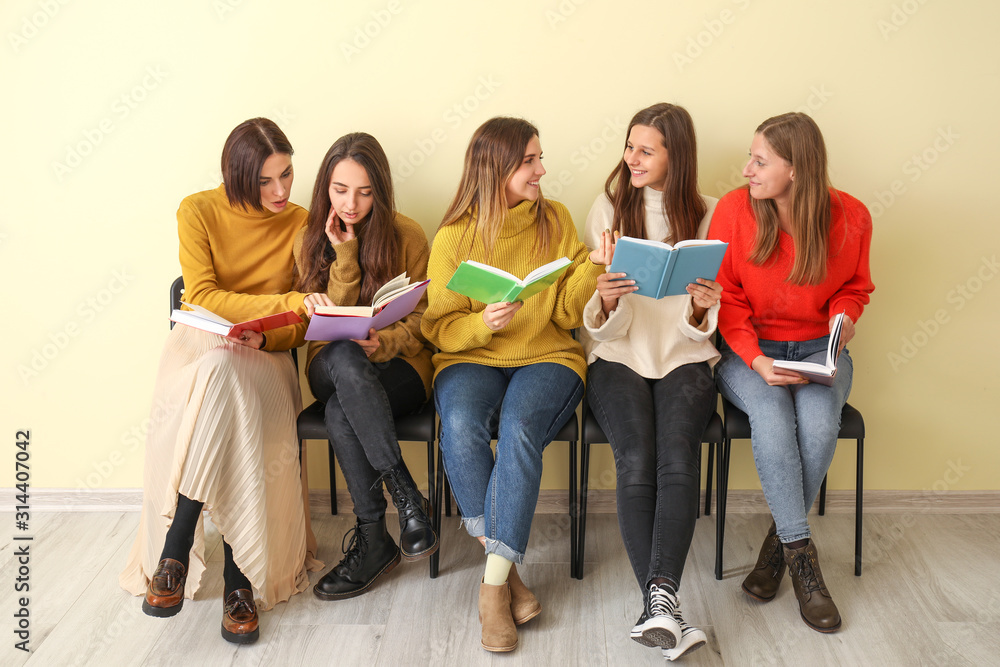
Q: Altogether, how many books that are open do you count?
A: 5